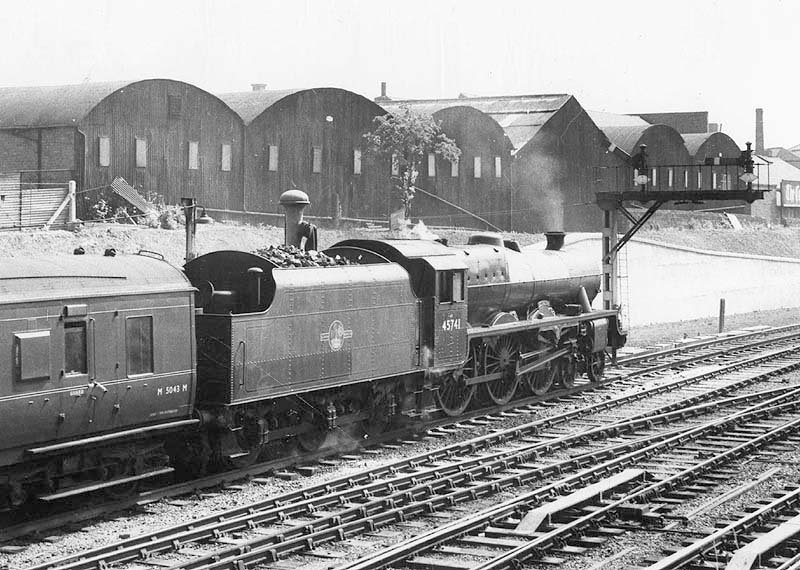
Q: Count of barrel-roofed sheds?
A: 5